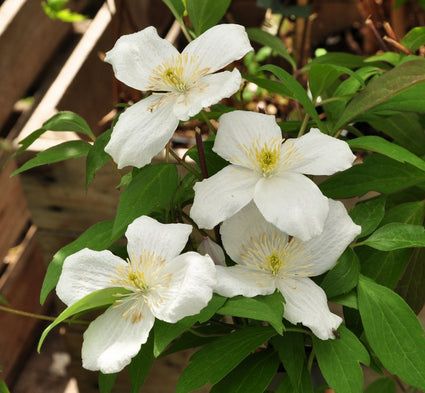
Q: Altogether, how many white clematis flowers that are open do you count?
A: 4